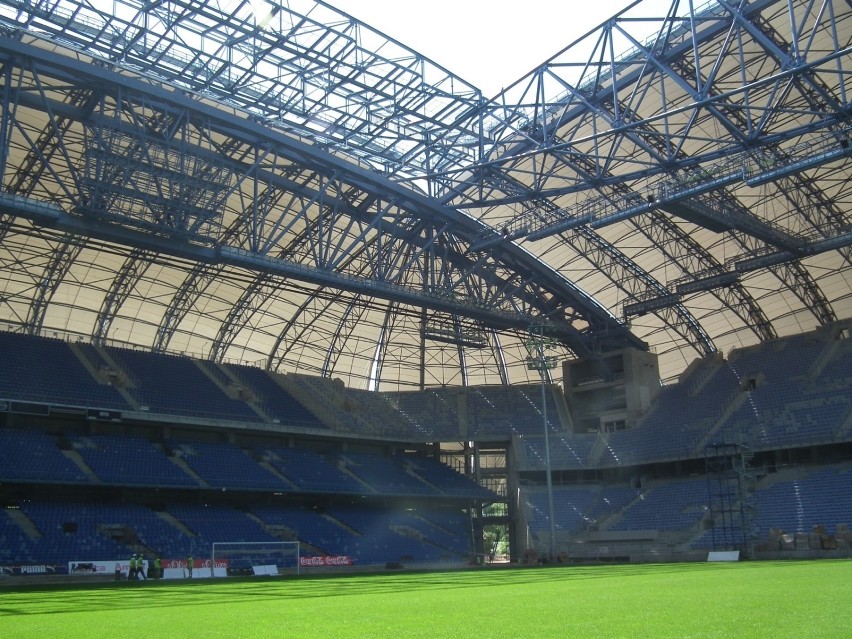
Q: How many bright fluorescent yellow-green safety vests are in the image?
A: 4